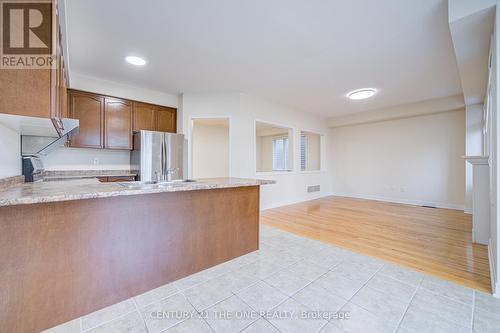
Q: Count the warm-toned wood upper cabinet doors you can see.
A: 4